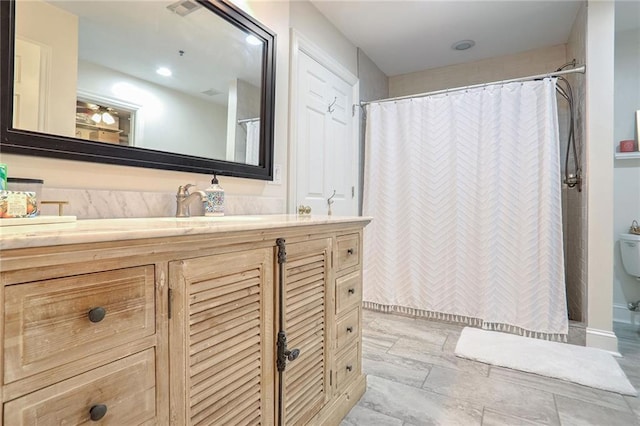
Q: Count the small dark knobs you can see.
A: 6